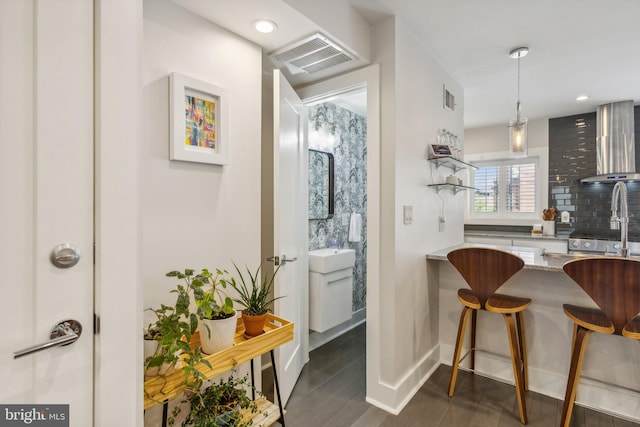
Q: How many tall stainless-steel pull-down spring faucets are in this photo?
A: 1